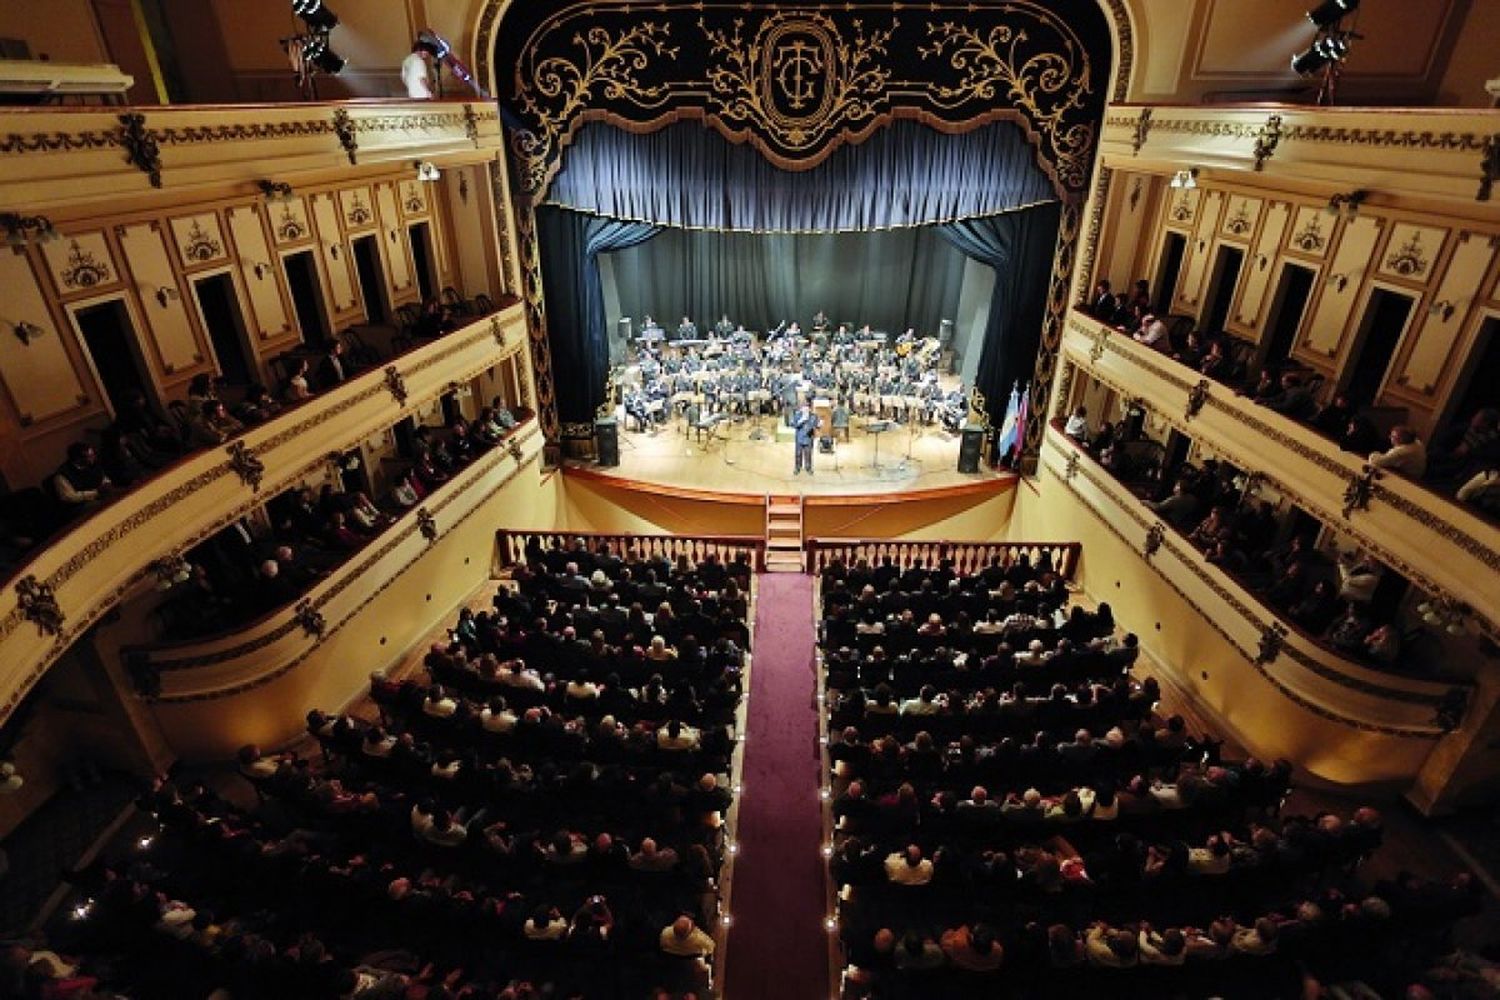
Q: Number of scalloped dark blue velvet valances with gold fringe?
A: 1